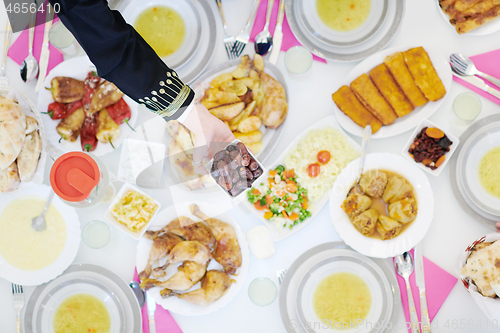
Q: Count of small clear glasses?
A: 5